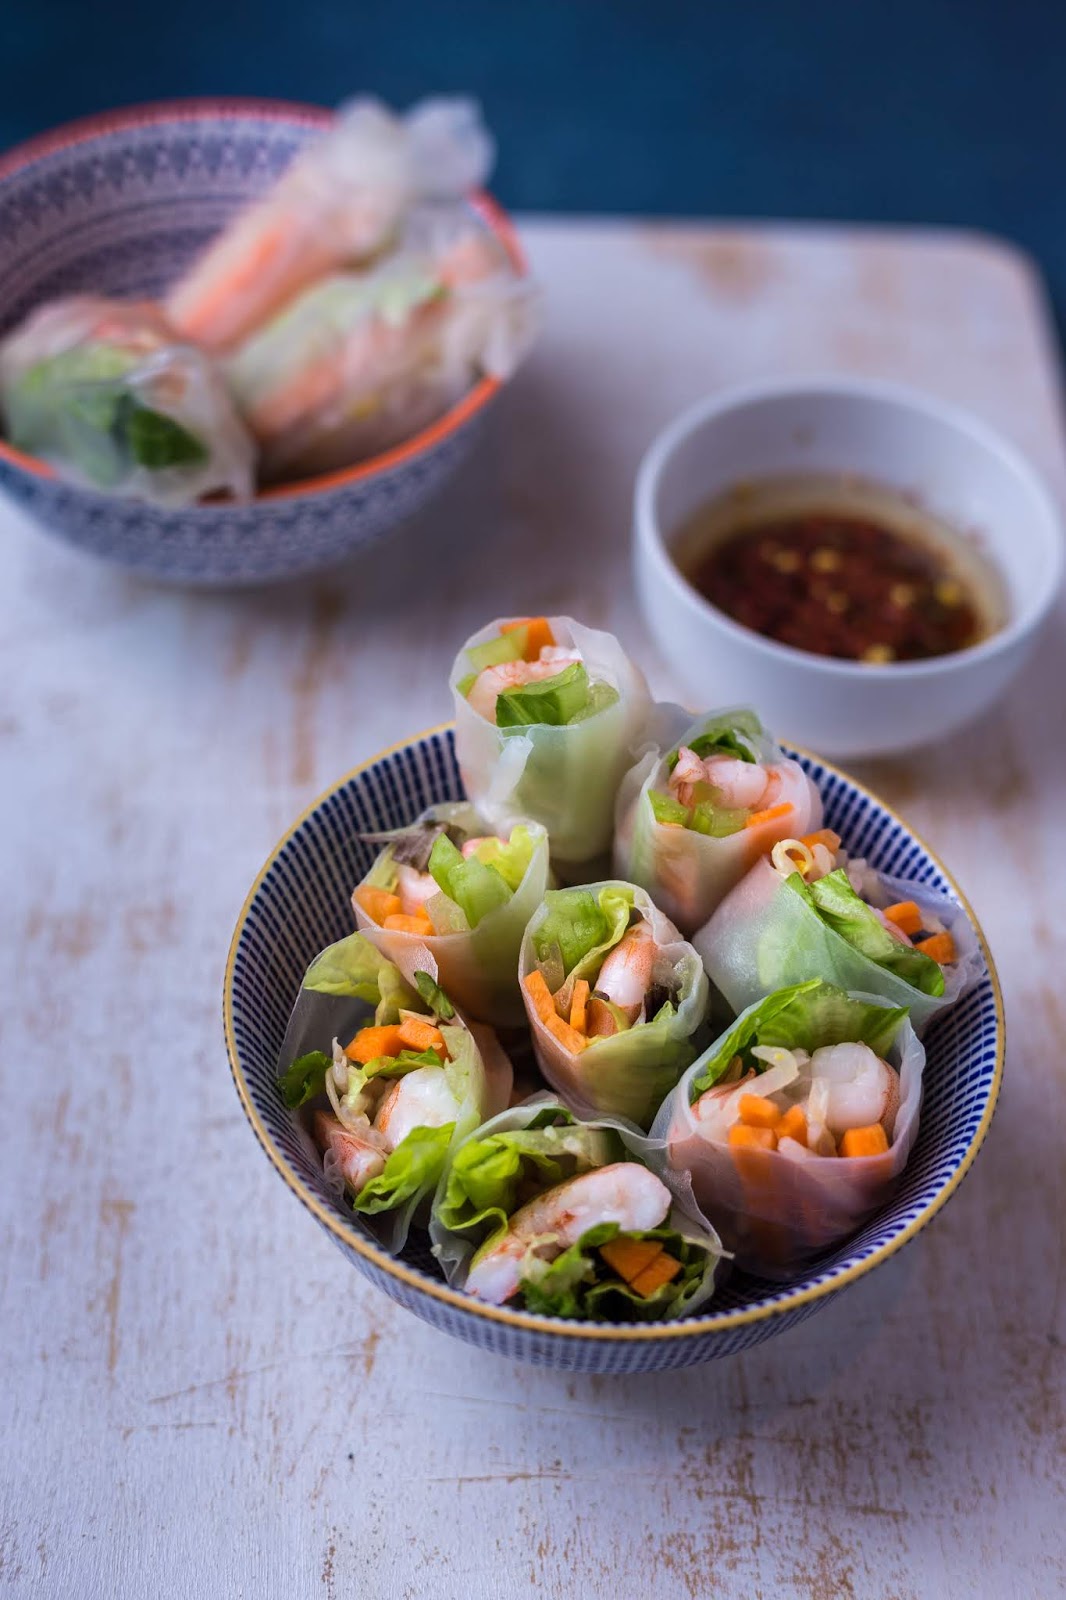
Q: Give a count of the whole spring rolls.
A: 3